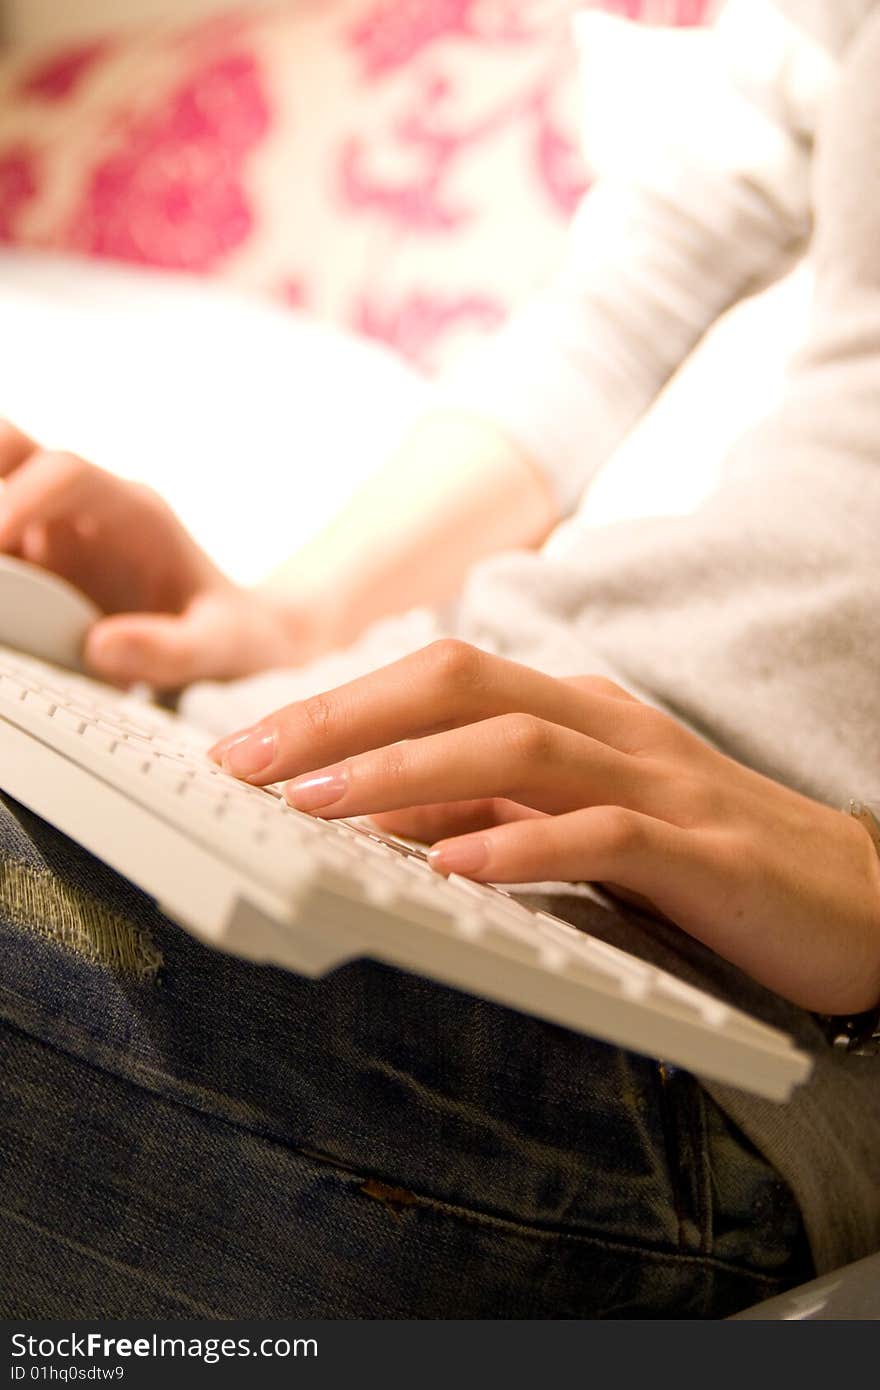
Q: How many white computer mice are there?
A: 1